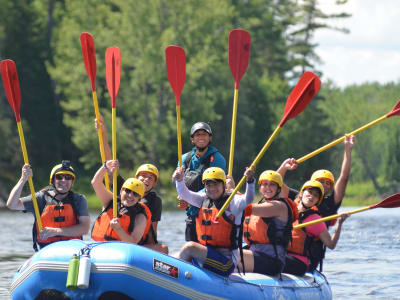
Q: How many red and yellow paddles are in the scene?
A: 8